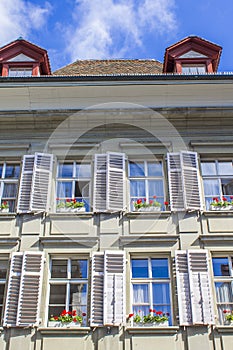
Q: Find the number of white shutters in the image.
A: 12